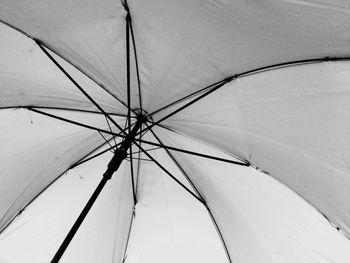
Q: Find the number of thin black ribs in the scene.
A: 8